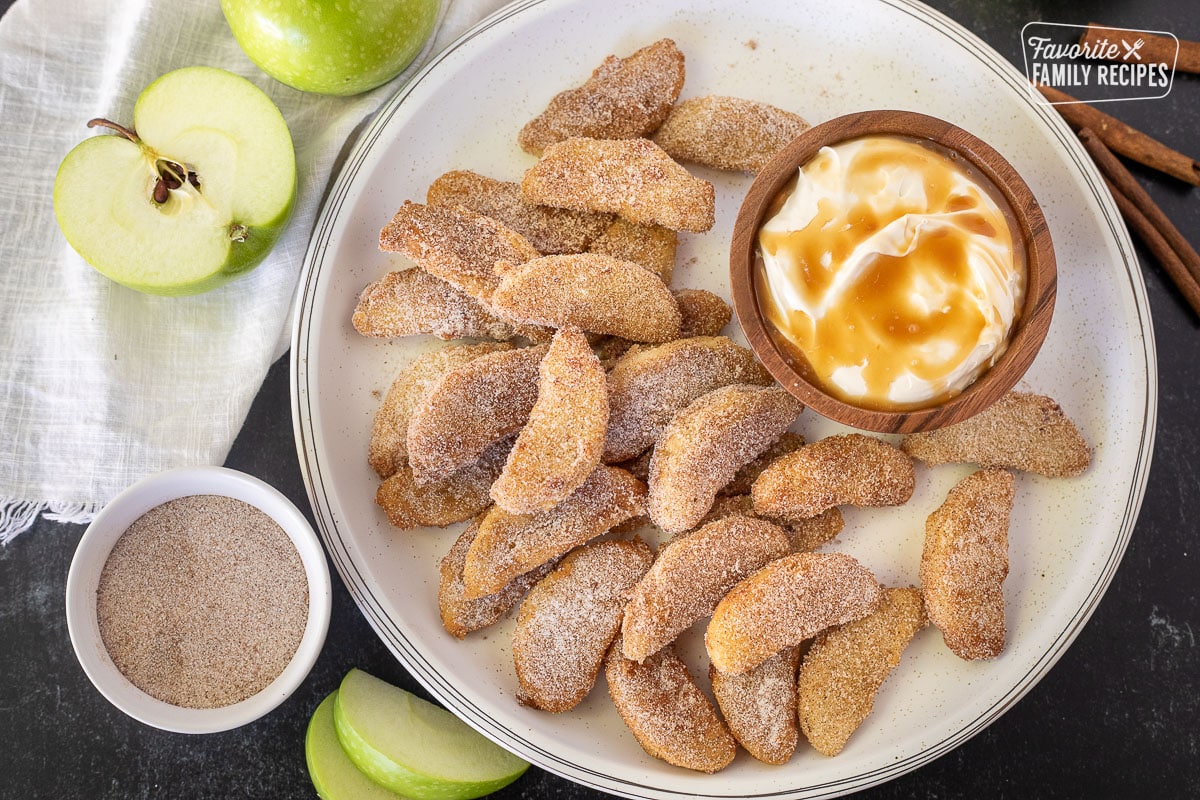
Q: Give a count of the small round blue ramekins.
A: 0